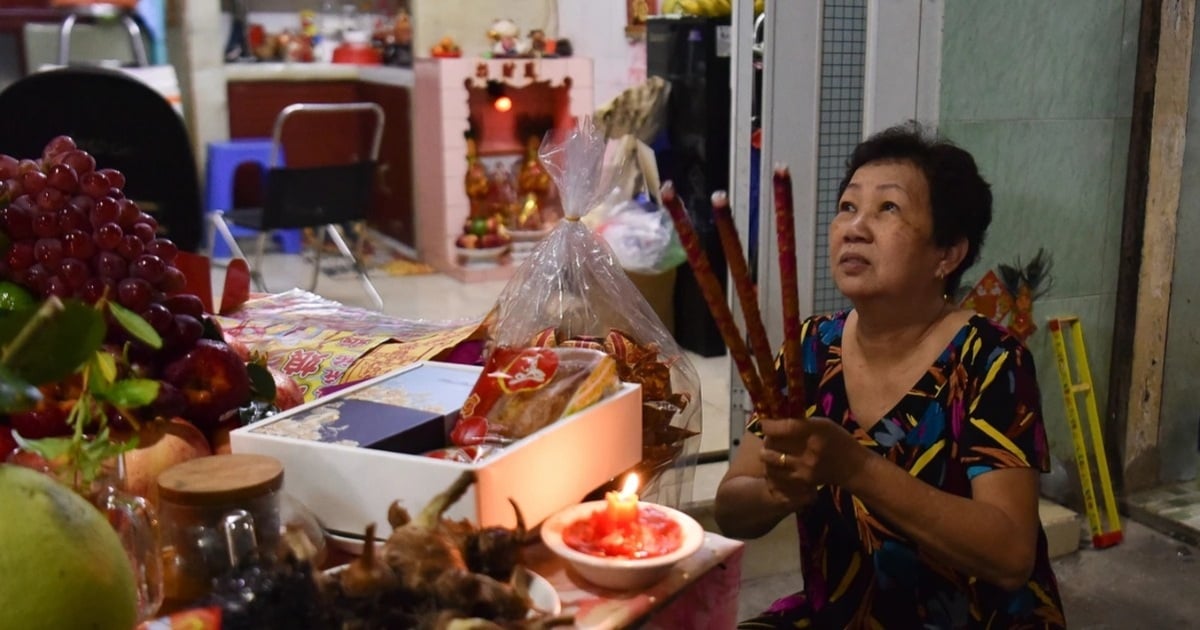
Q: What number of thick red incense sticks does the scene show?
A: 3